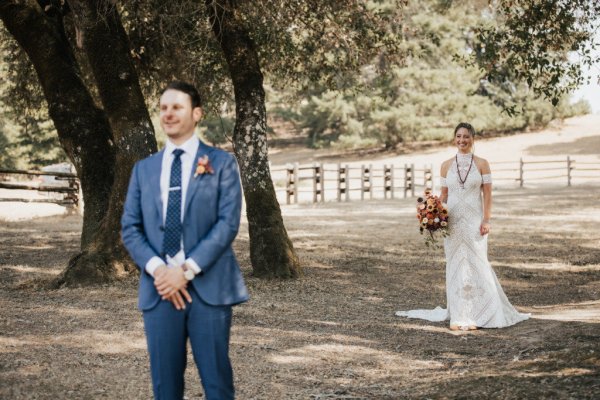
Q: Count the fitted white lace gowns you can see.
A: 1